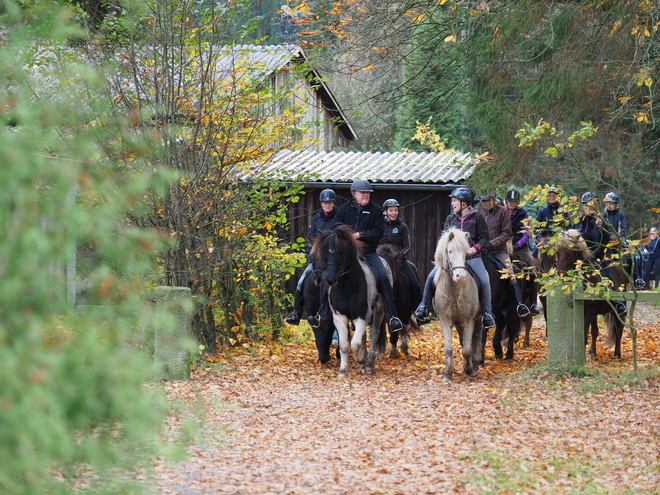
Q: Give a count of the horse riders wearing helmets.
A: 9